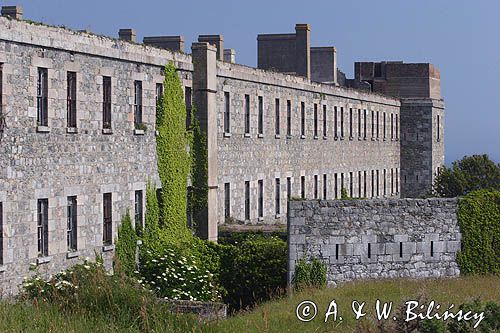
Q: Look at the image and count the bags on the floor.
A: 0